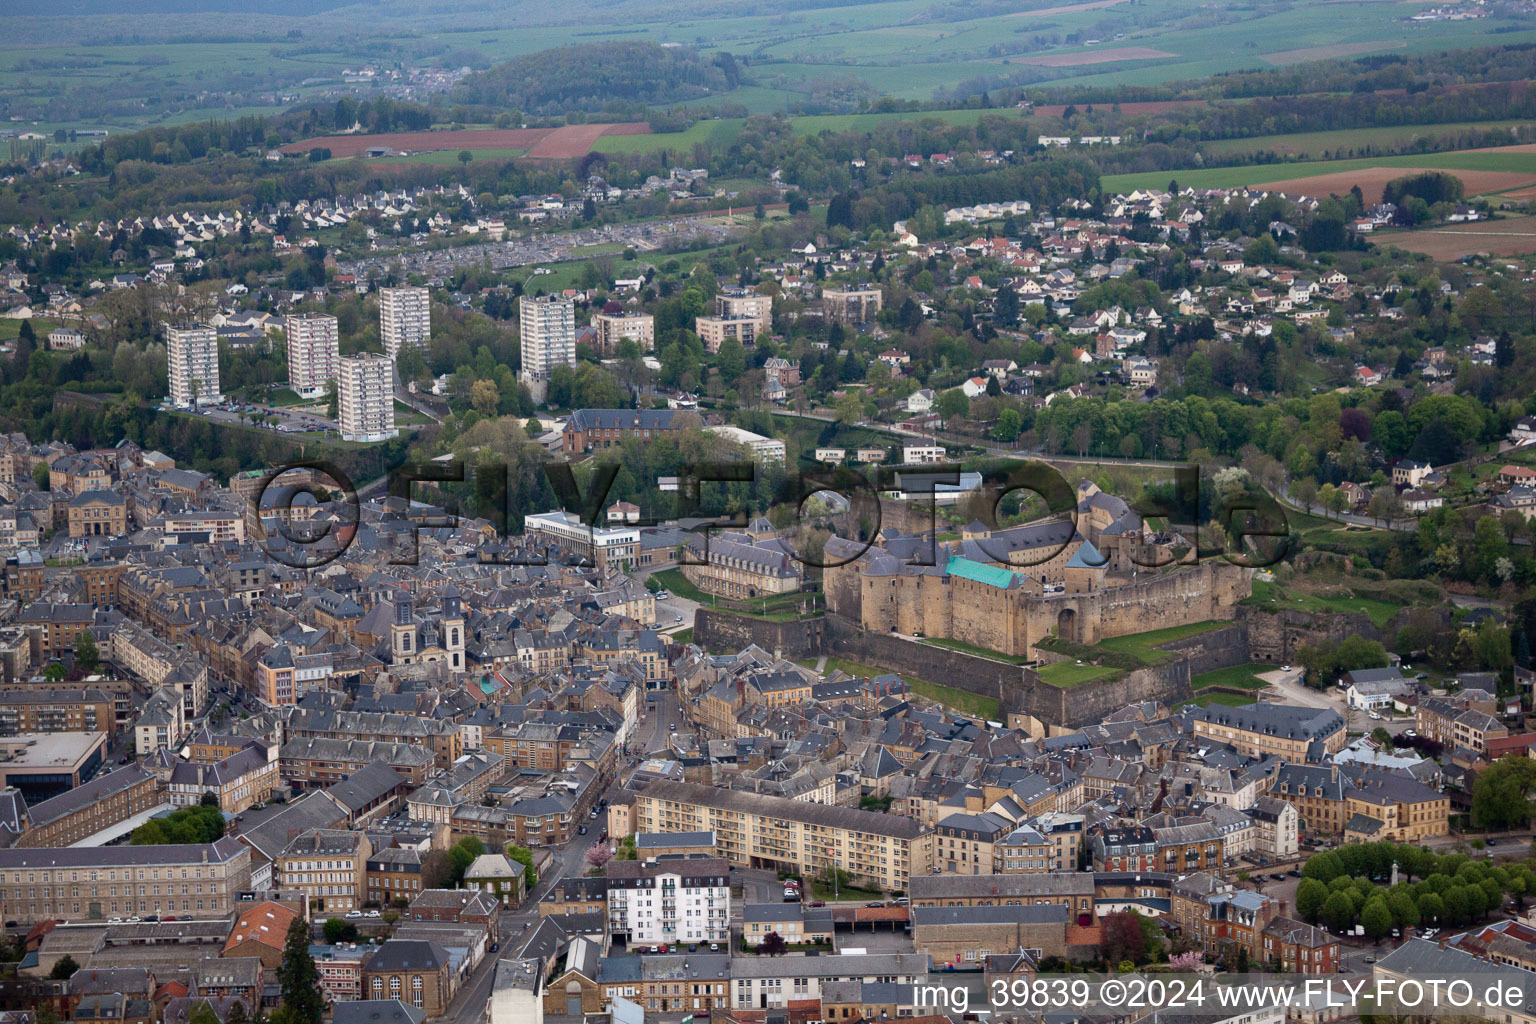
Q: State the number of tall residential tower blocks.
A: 5